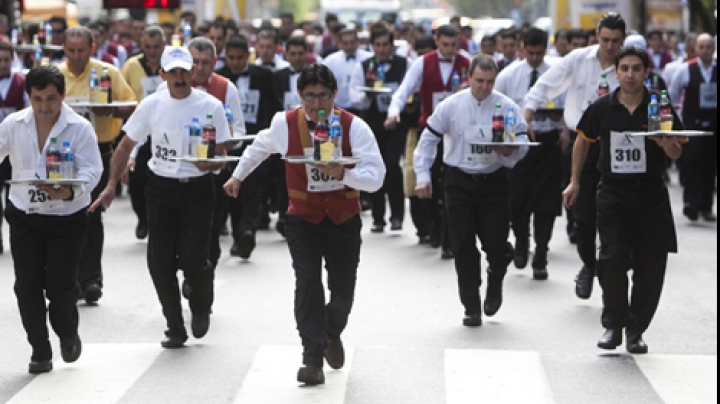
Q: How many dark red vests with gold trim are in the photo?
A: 1